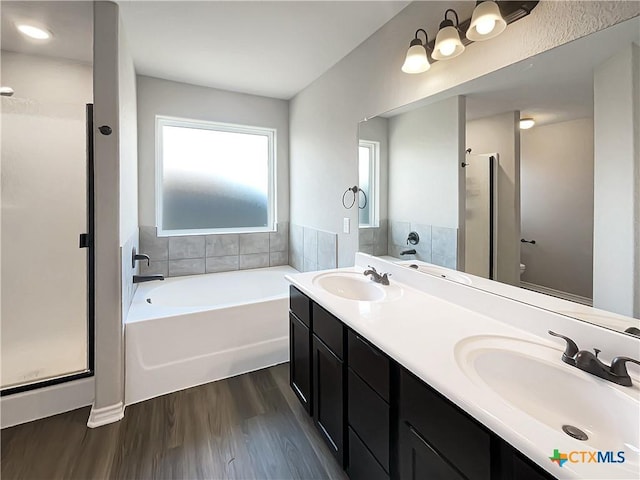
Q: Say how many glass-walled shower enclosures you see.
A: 1